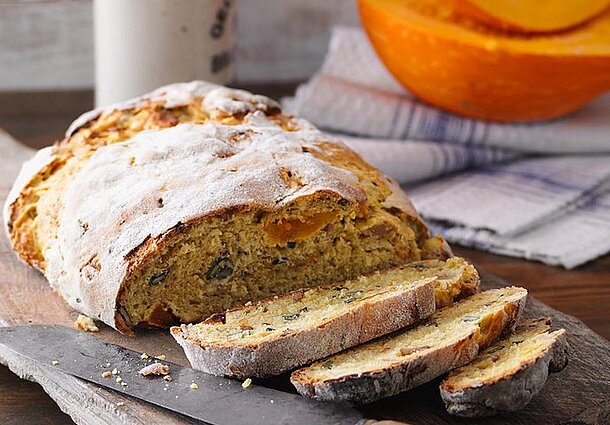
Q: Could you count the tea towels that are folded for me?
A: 1